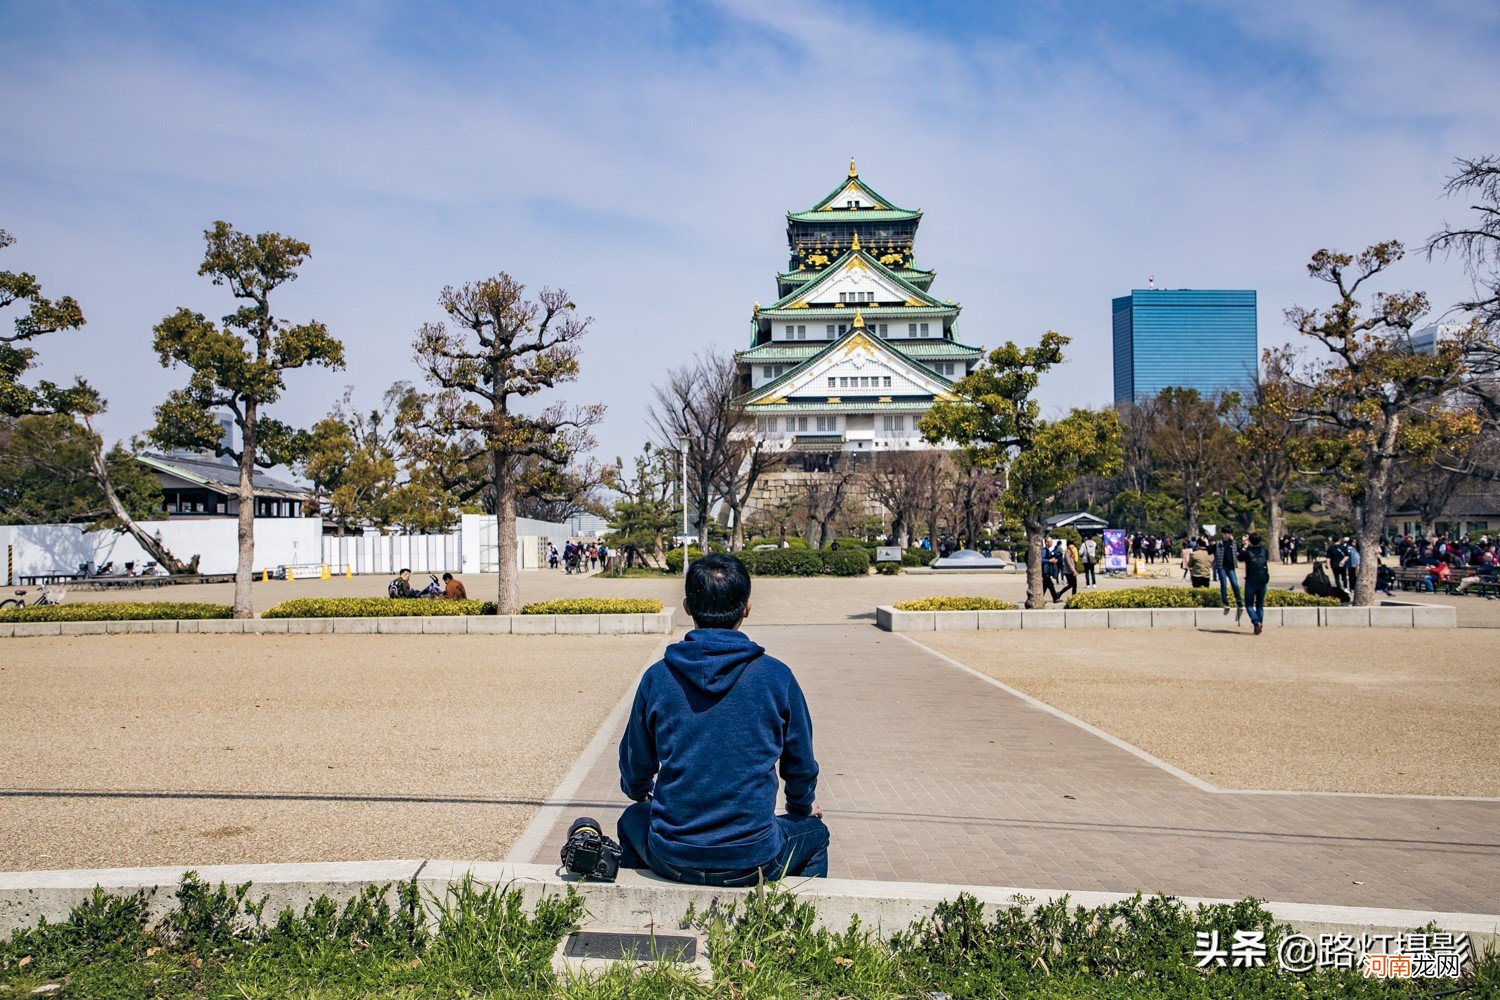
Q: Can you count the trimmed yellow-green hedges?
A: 5